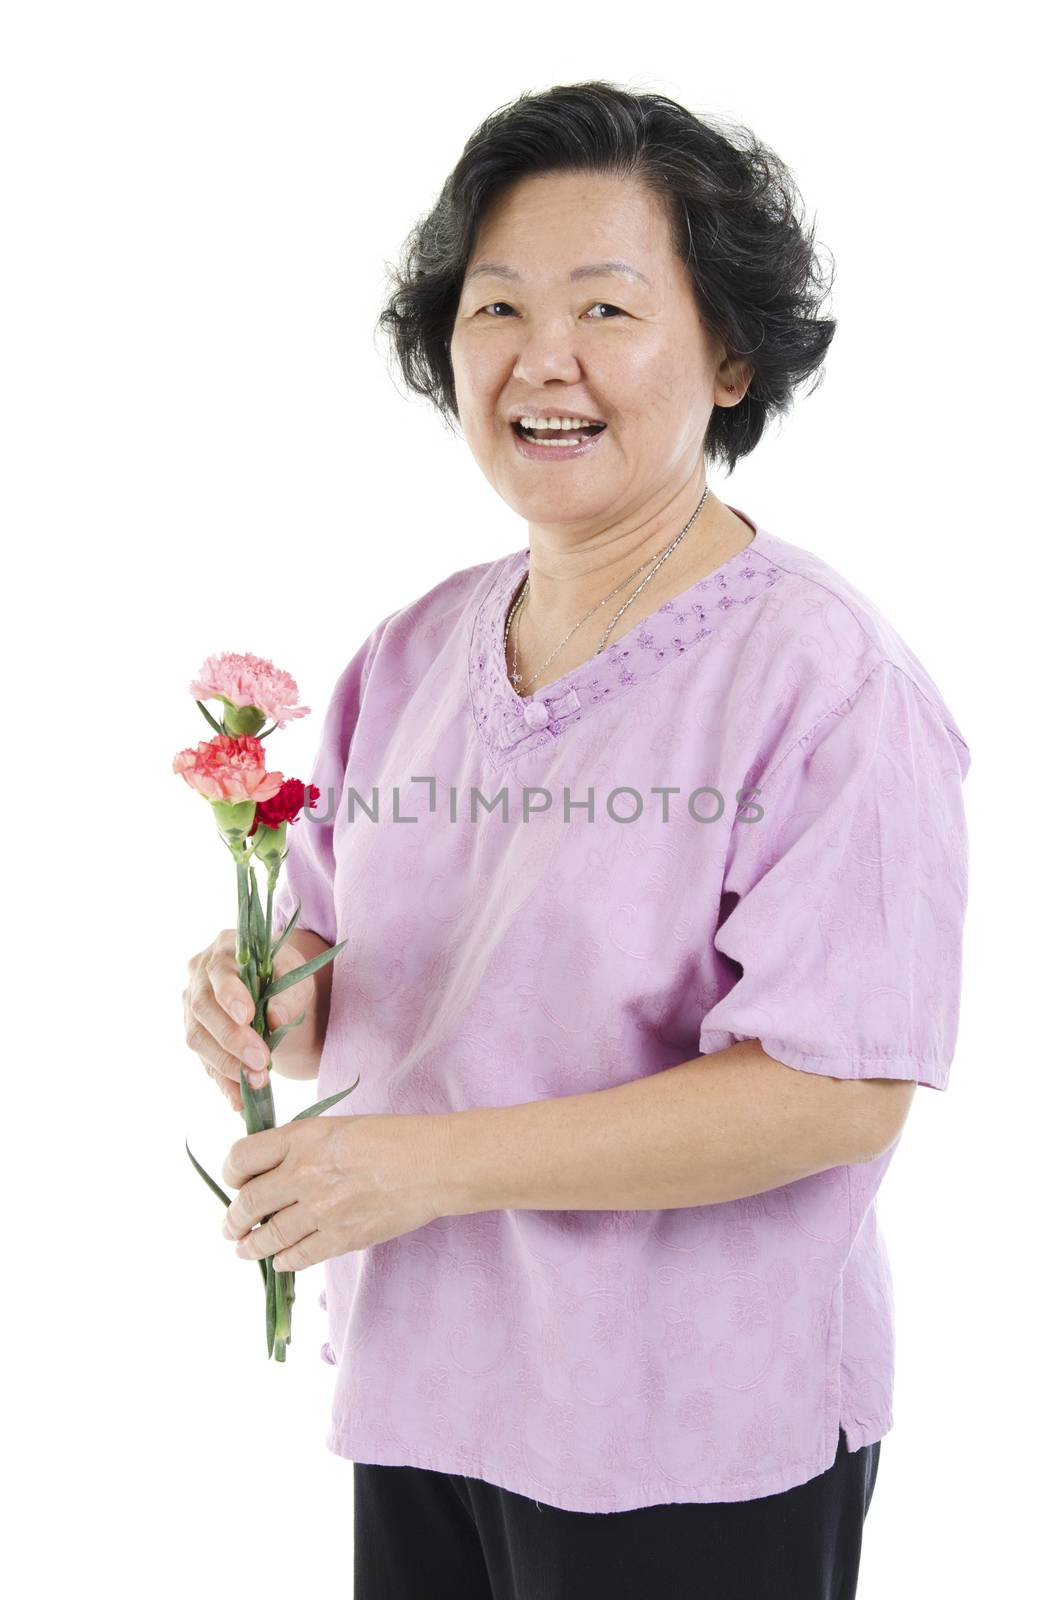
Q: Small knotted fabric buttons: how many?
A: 3